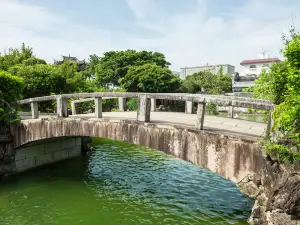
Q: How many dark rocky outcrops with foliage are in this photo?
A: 2